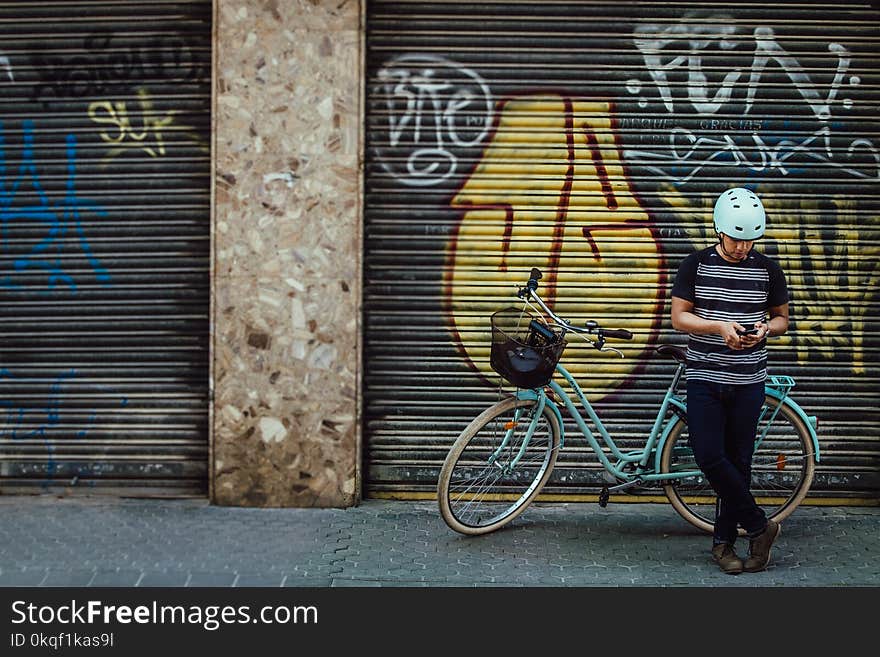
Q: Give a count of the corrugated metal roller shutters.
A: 2